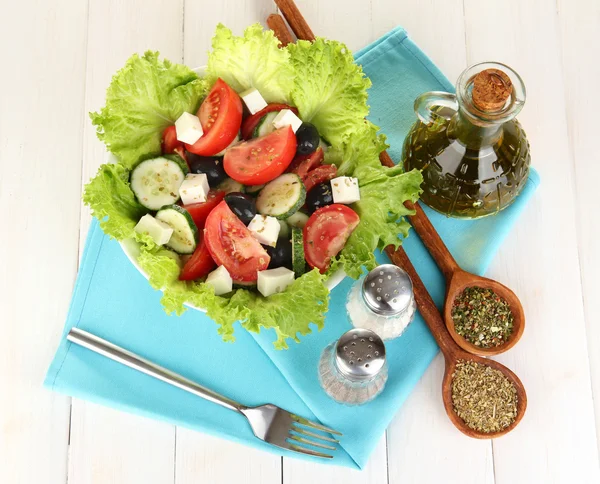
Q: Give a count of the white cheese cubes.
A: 9